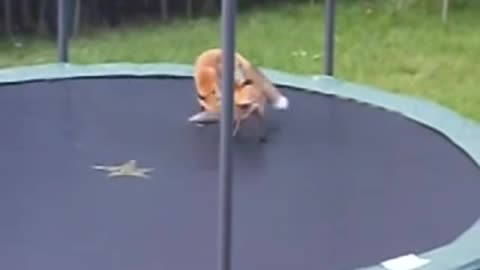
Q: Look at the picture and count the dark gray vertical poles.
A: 3